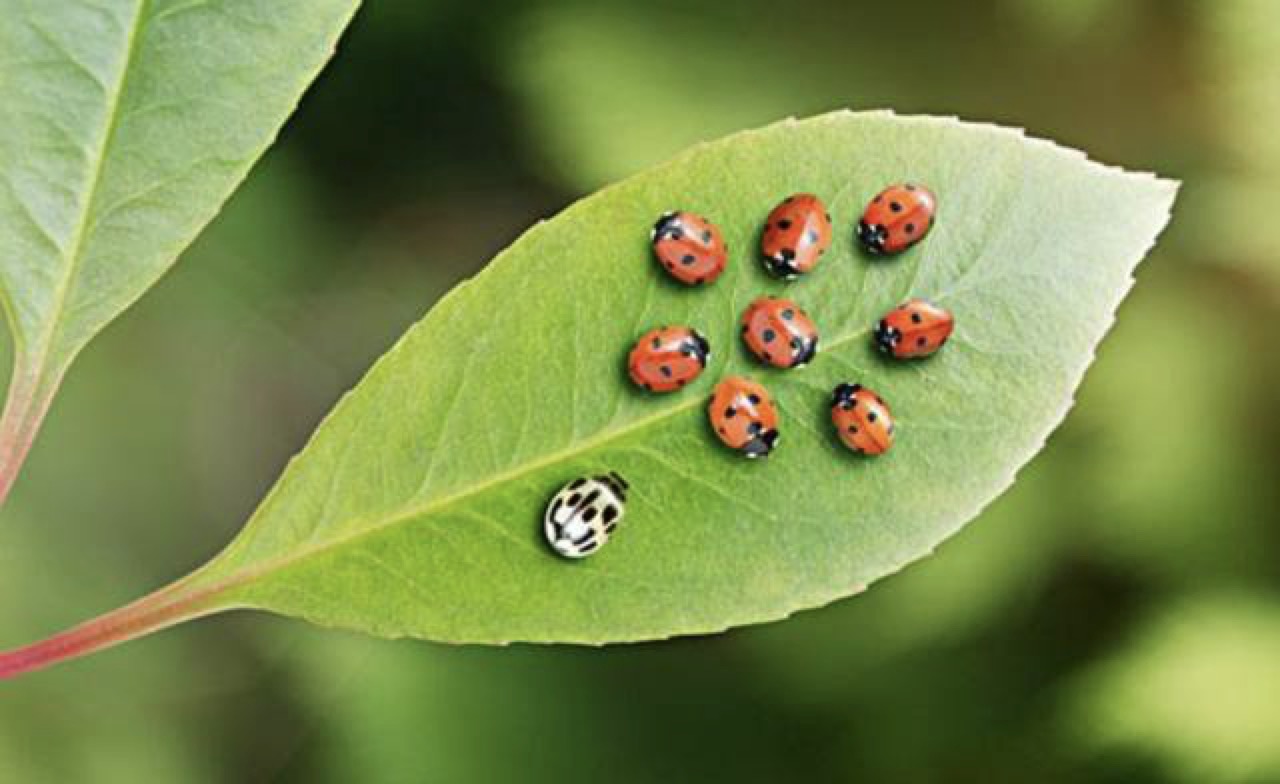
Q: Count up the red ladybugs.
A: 8